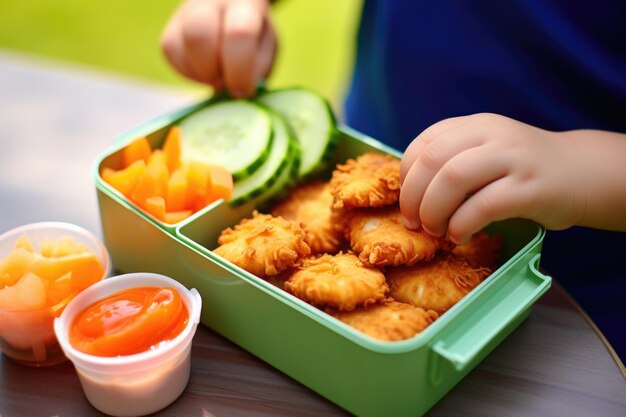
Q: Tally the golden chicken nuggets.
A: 8